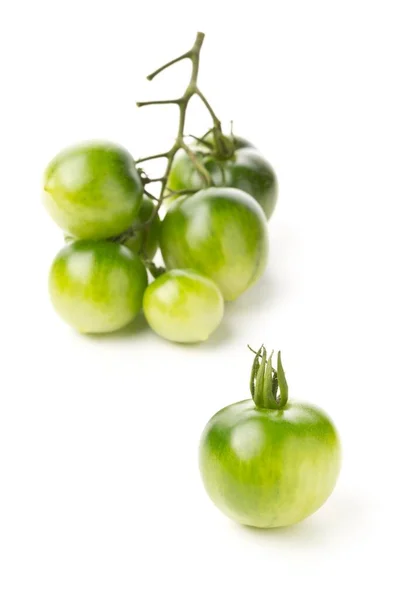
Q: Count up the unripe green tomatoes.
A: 7